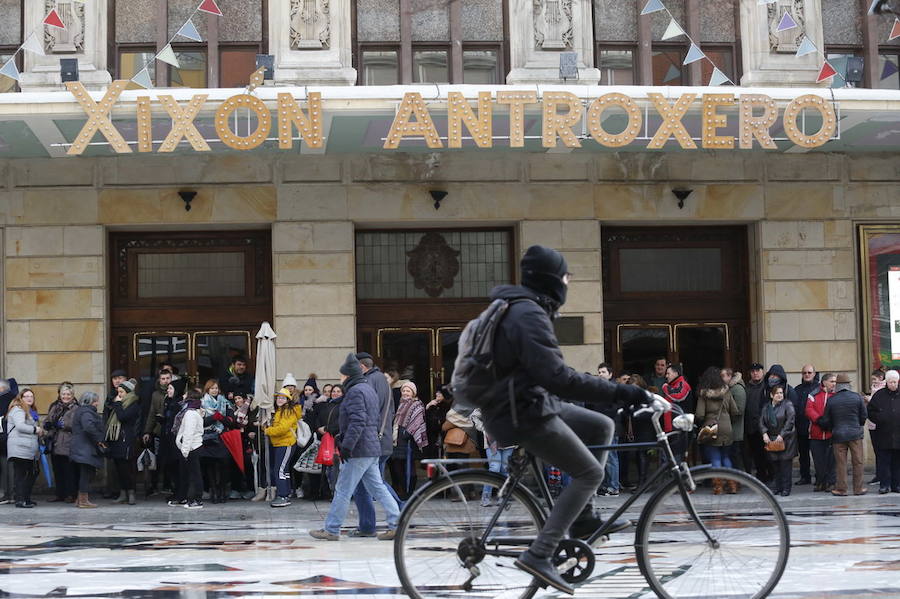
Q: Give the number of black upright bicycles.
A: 1